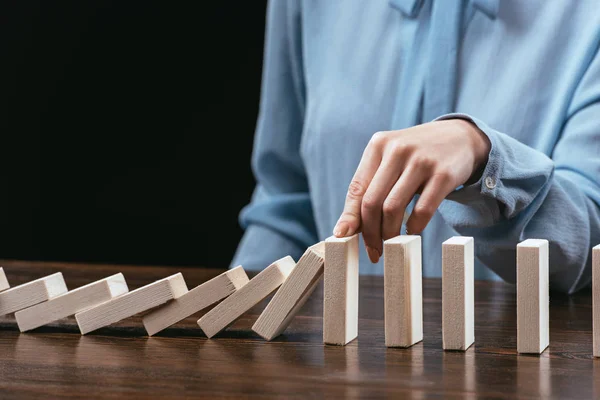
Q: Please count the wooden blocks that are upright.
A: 5